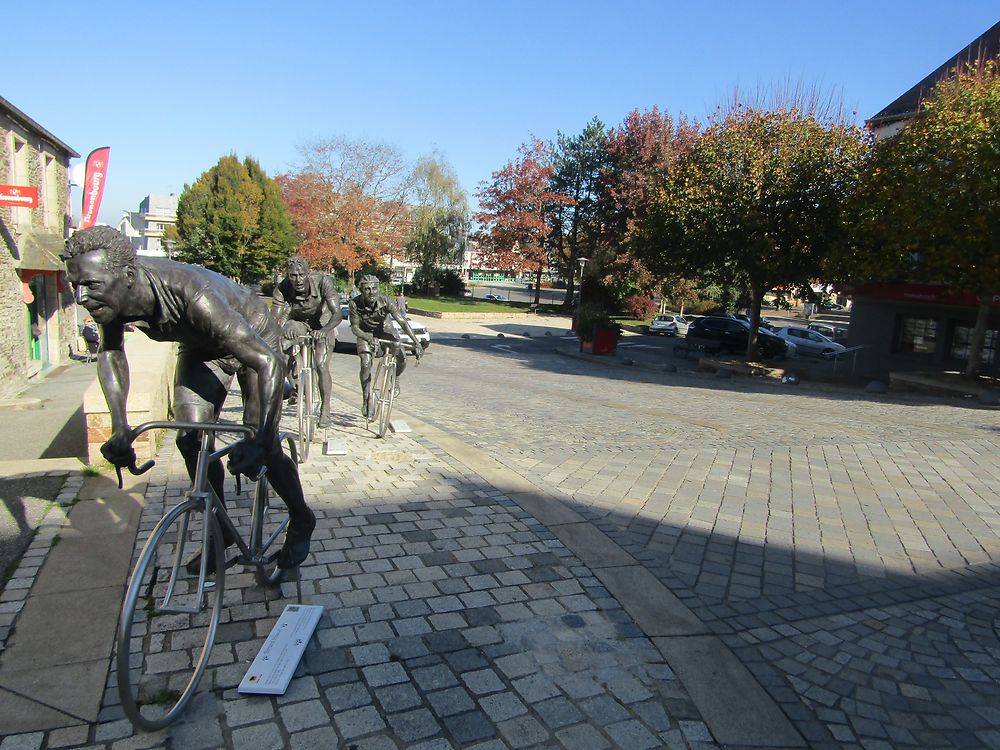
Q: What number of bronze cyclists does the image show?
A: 3